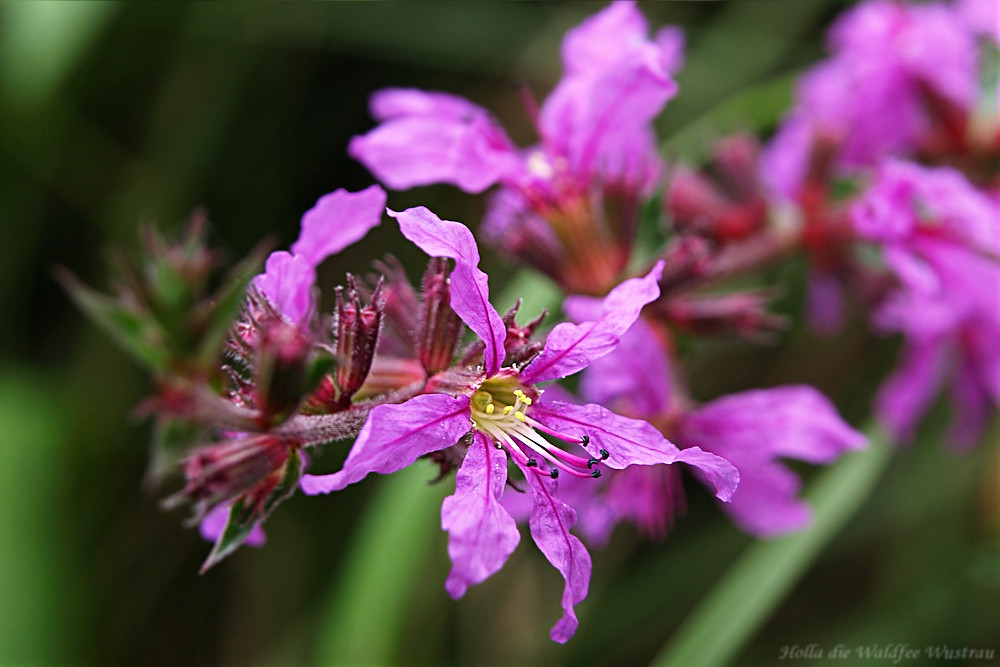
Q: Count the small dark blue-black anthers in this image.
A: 6